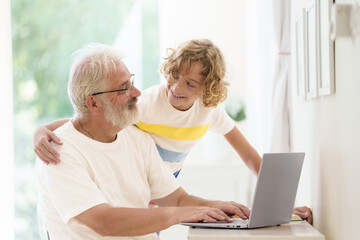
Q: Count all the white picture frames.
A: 3